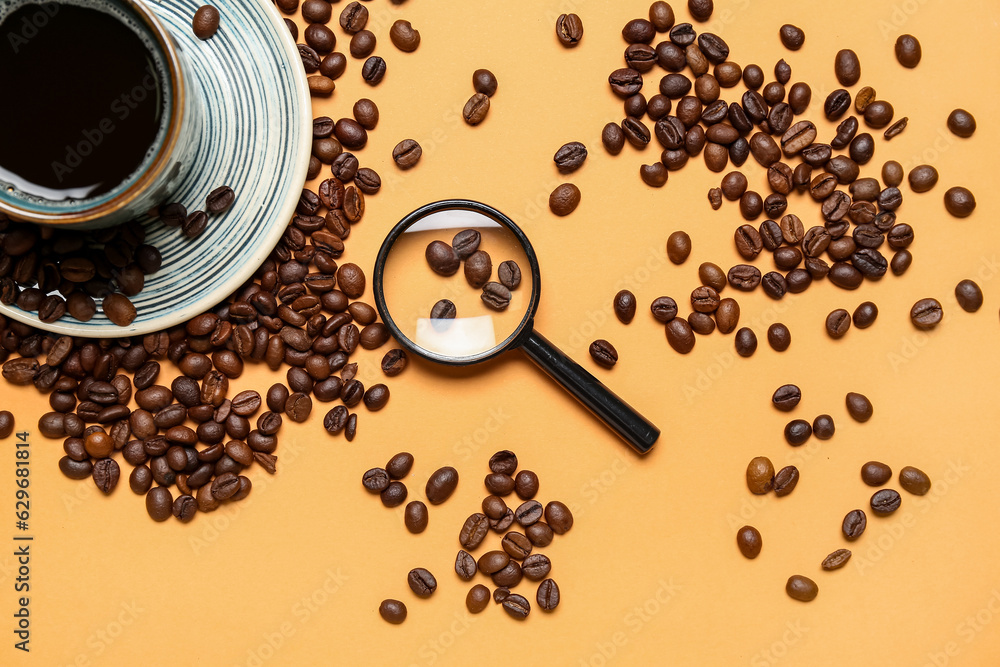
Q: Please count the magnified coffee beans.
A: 6